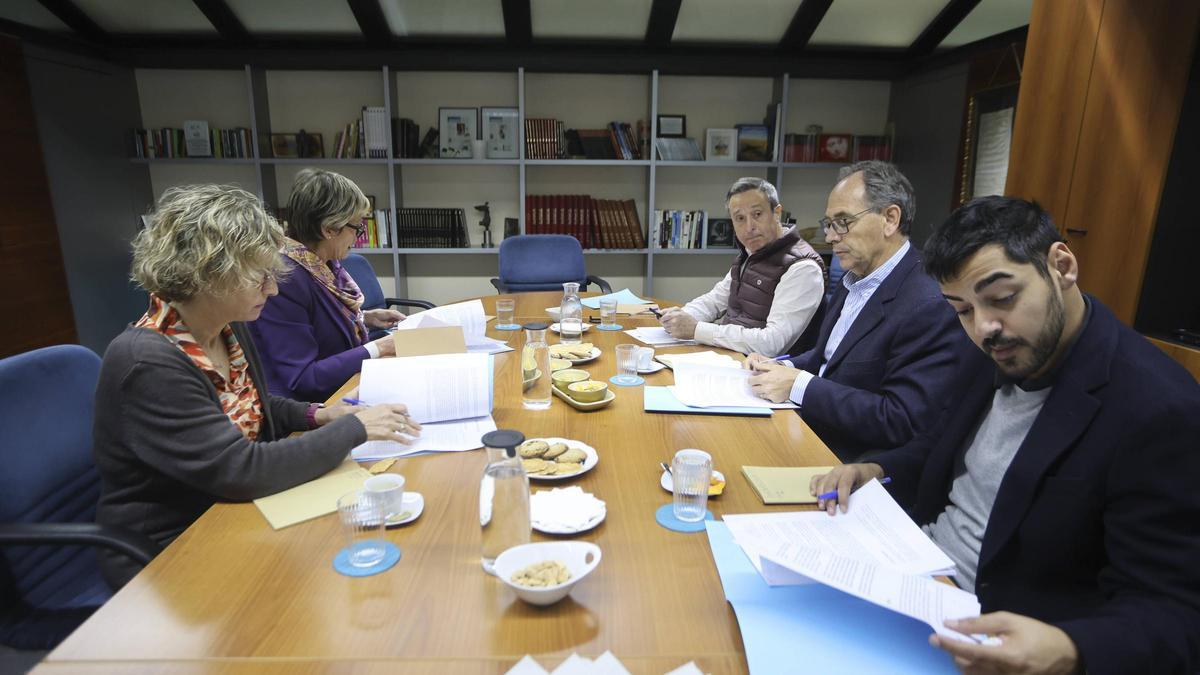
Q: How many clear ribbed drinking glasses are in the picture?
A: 5